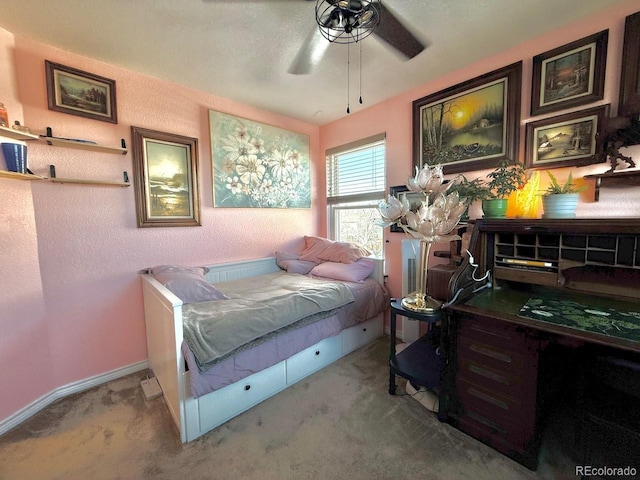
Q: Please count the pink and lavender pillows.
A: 4